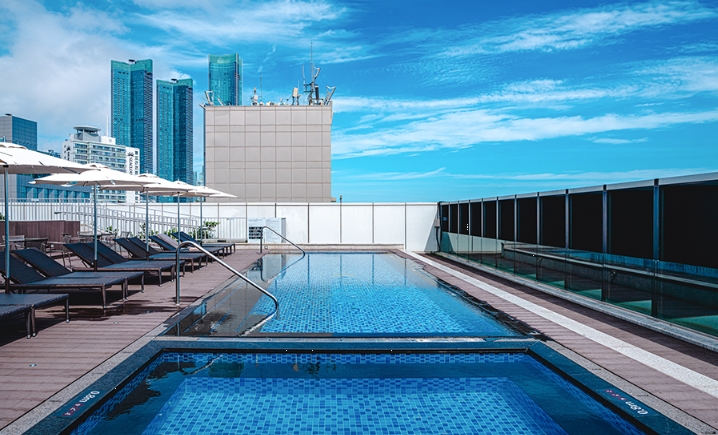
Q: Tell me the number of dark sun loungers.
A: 12